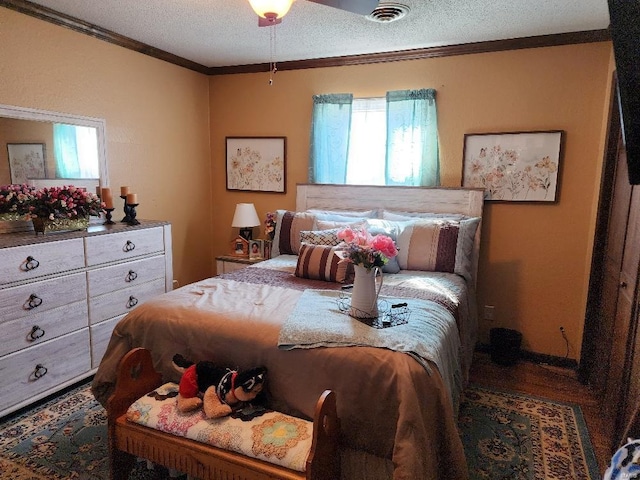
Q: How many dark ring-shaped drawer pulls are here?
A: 7